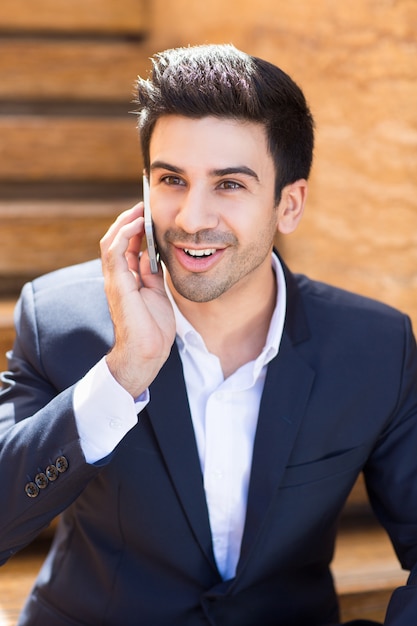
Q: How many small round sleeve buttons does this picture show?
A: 4